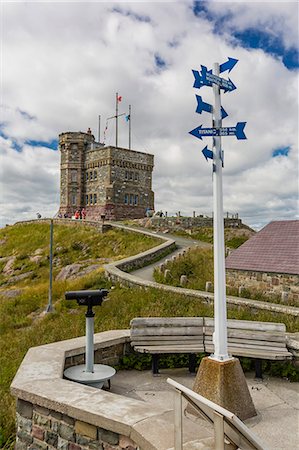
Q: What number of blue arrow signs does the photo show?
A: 6